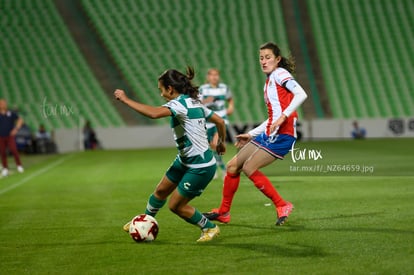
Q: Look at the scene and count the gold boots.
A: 2